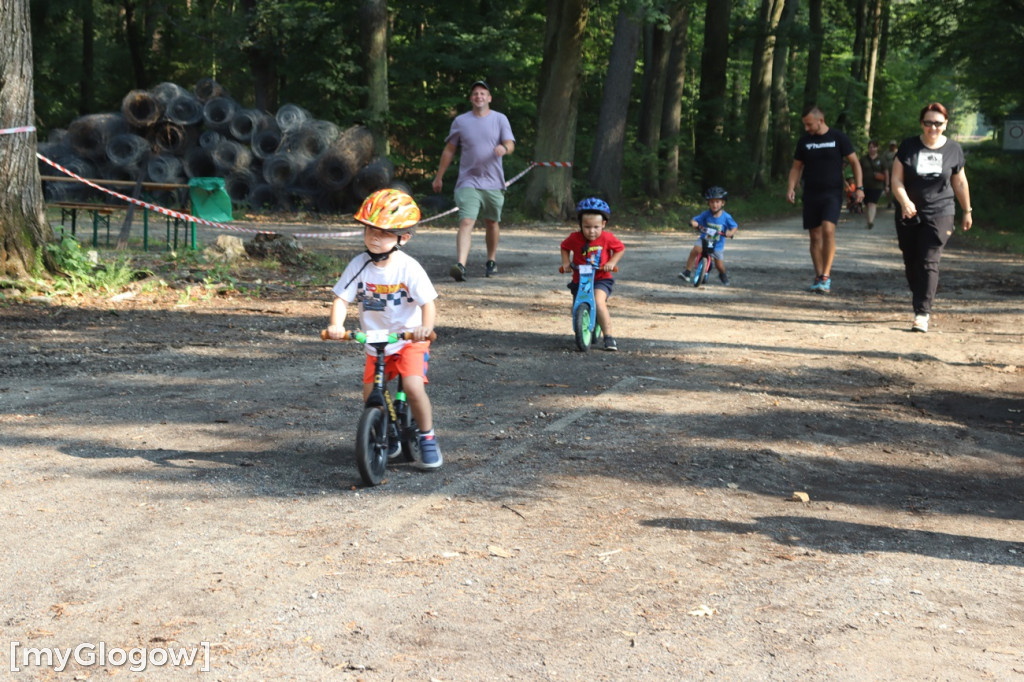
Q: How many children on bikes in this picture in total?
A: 3